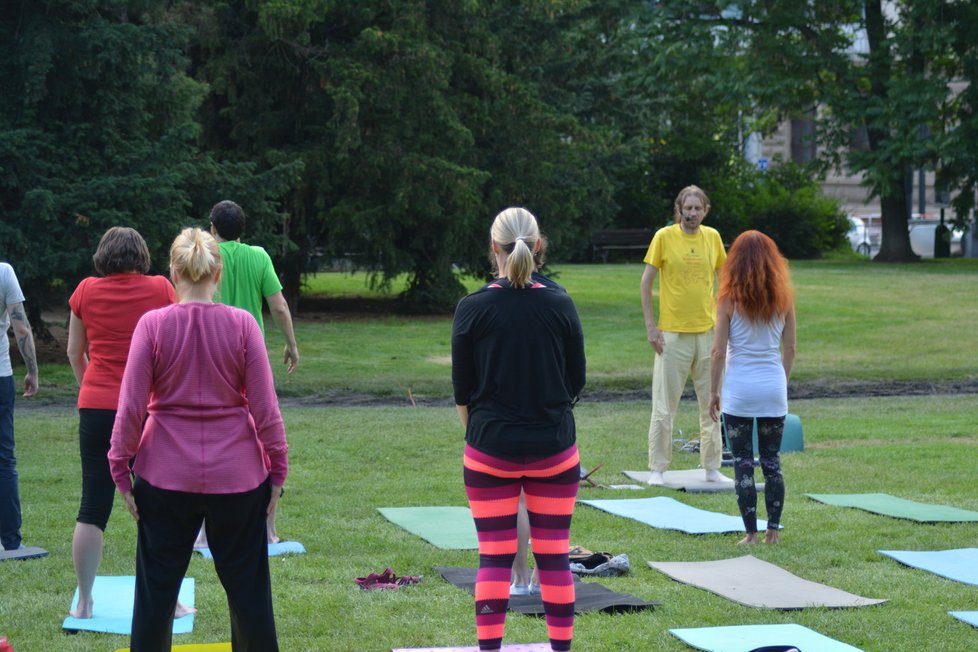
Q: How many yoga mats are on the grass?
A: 14